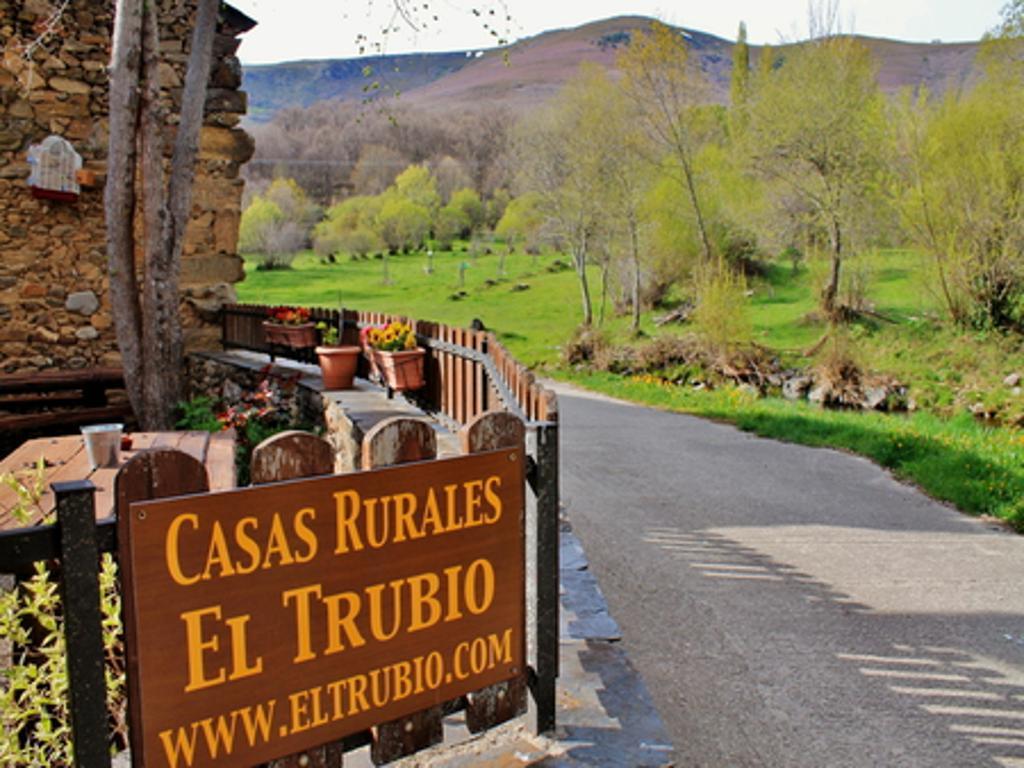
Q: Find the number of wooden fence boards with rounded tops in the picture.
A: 4